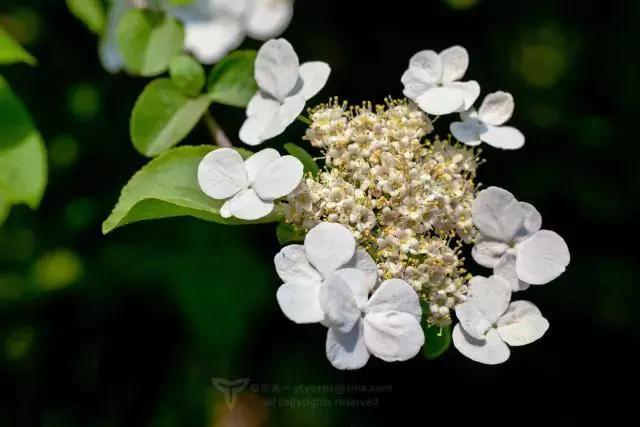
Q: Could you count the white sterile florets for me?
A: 8